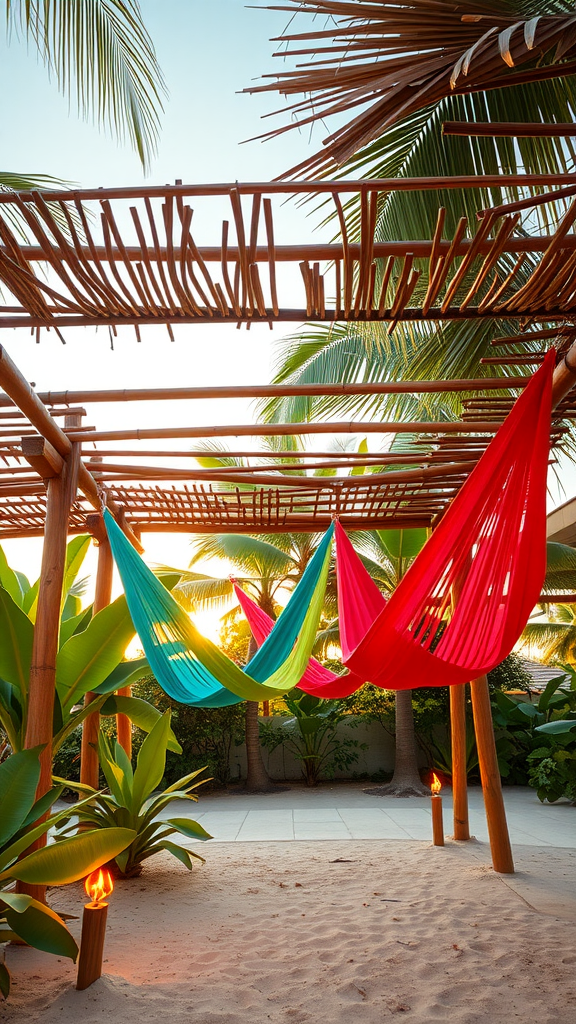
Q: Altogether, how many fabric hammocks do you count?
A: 3